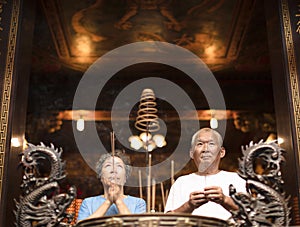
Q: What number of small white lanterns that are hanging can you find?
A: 2